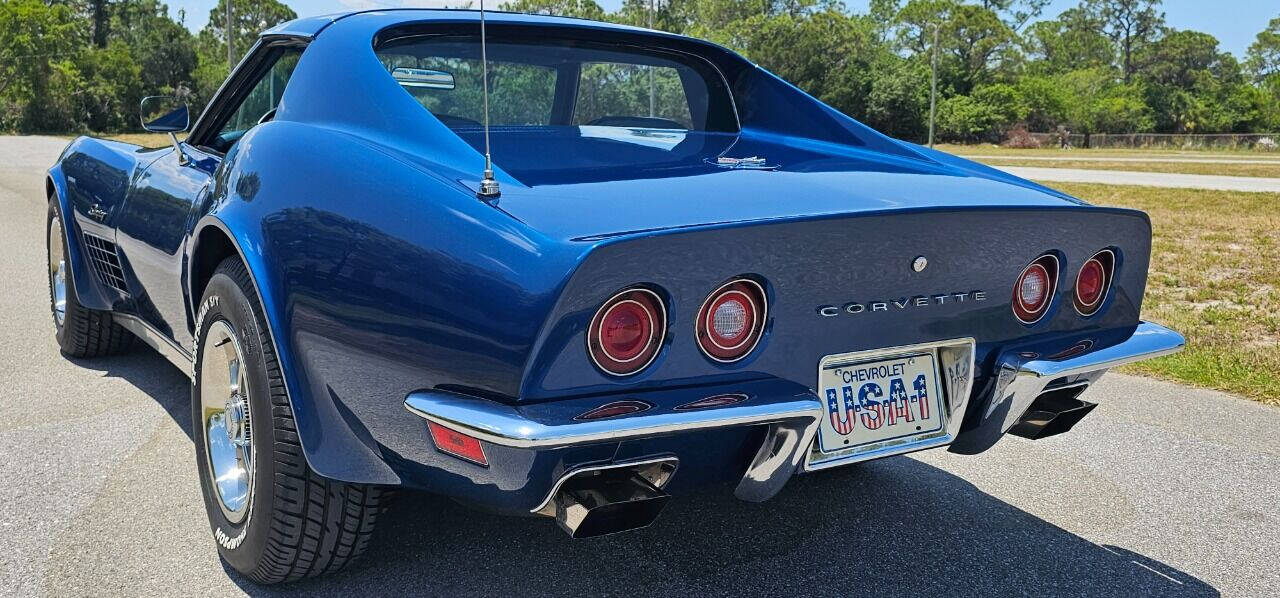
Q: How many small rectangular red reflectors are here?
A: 1